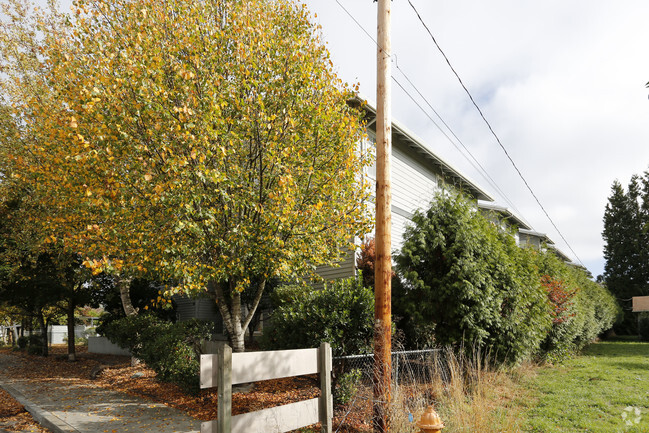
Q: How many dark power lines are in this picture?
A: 3